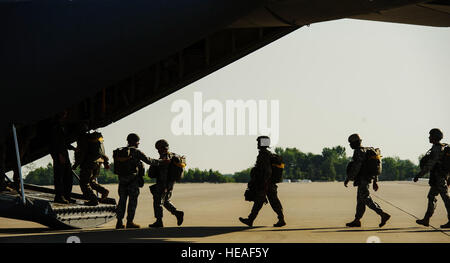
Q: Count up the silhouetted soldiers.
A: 7